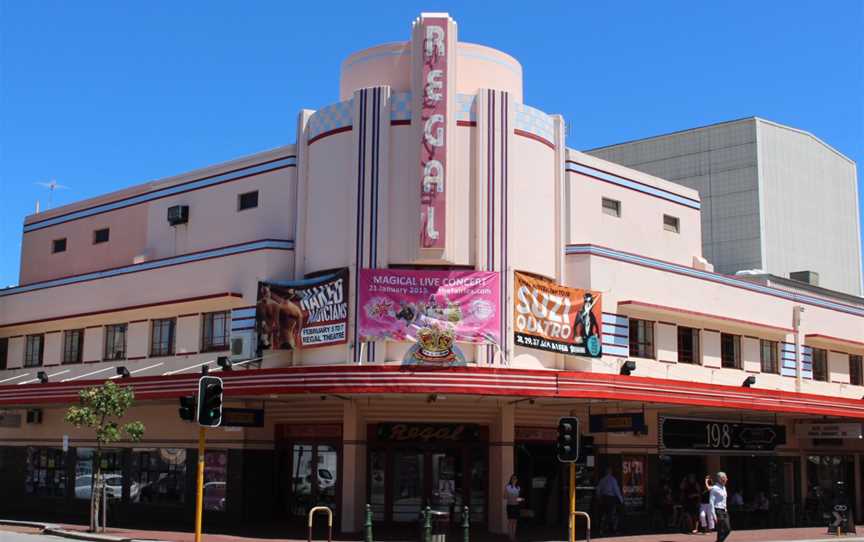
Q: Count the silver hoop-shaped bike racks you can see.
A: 2